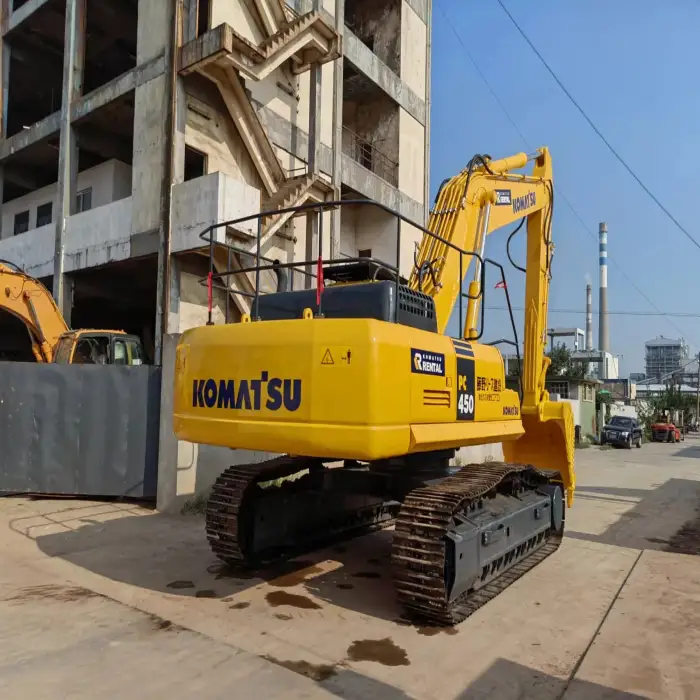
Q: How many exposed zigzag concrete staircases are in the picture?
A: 1